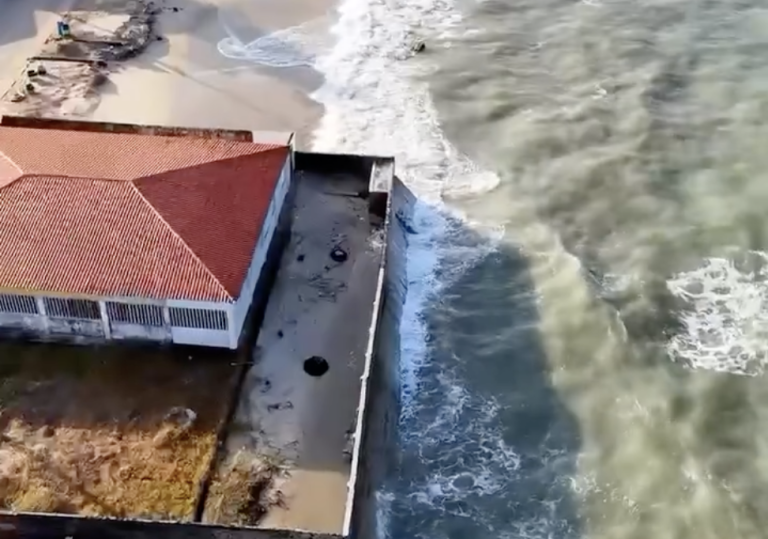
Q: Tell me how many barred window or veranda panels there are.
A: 4